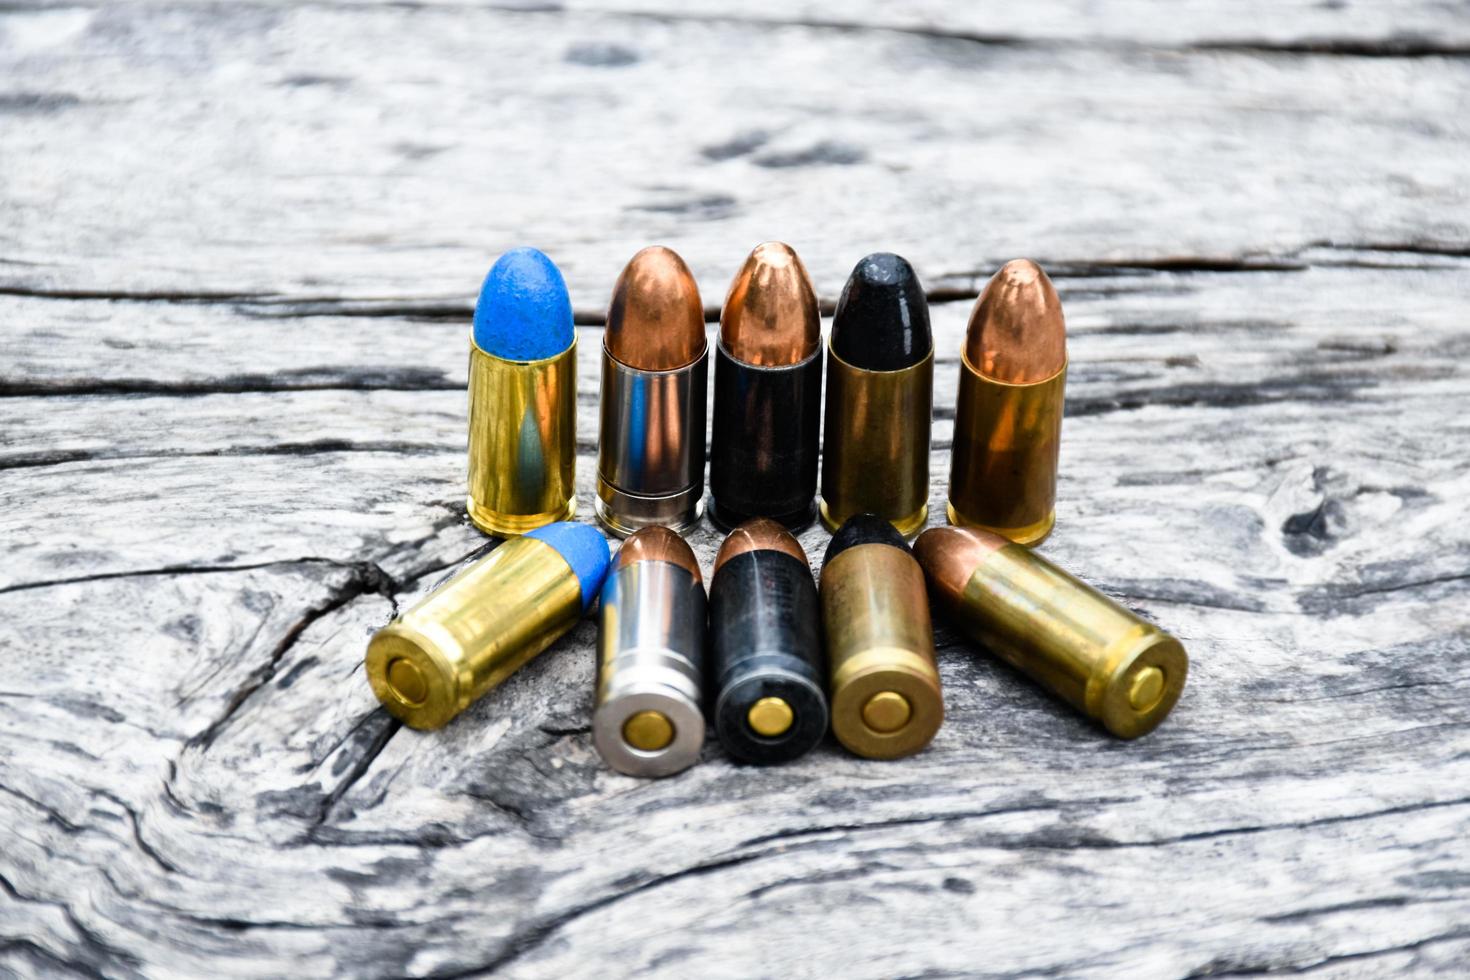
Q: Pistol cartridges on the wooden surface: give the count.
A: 10